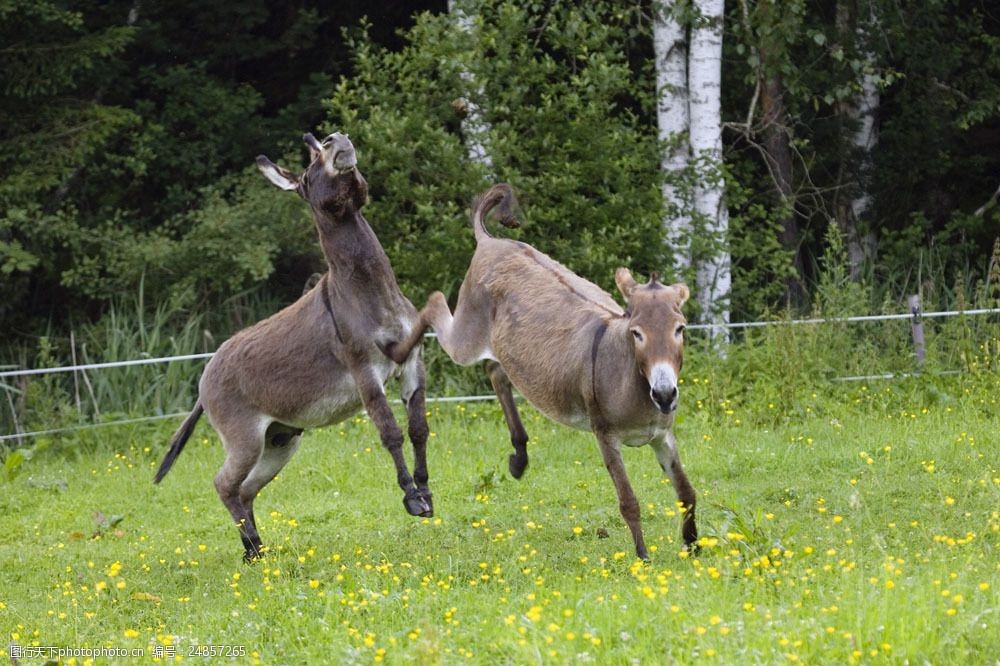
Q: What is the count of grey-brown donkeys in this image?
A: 2